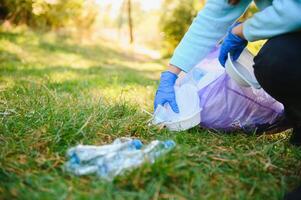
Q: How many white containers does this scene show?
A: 2